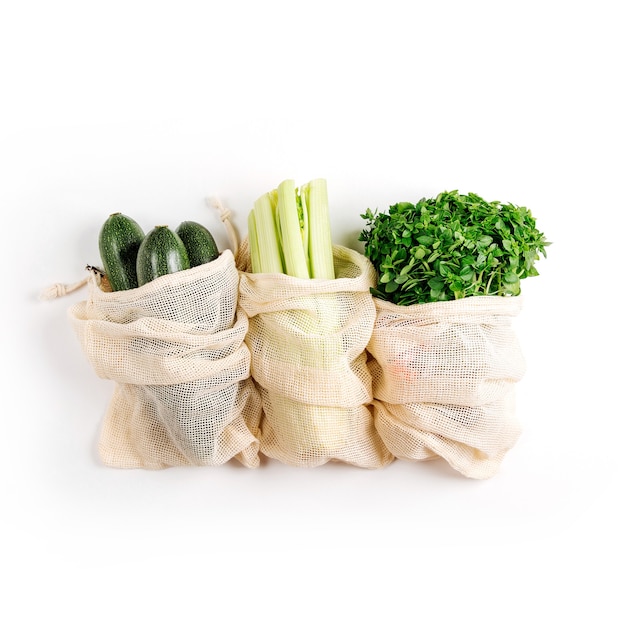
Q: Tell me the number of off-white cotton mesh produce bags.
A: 3